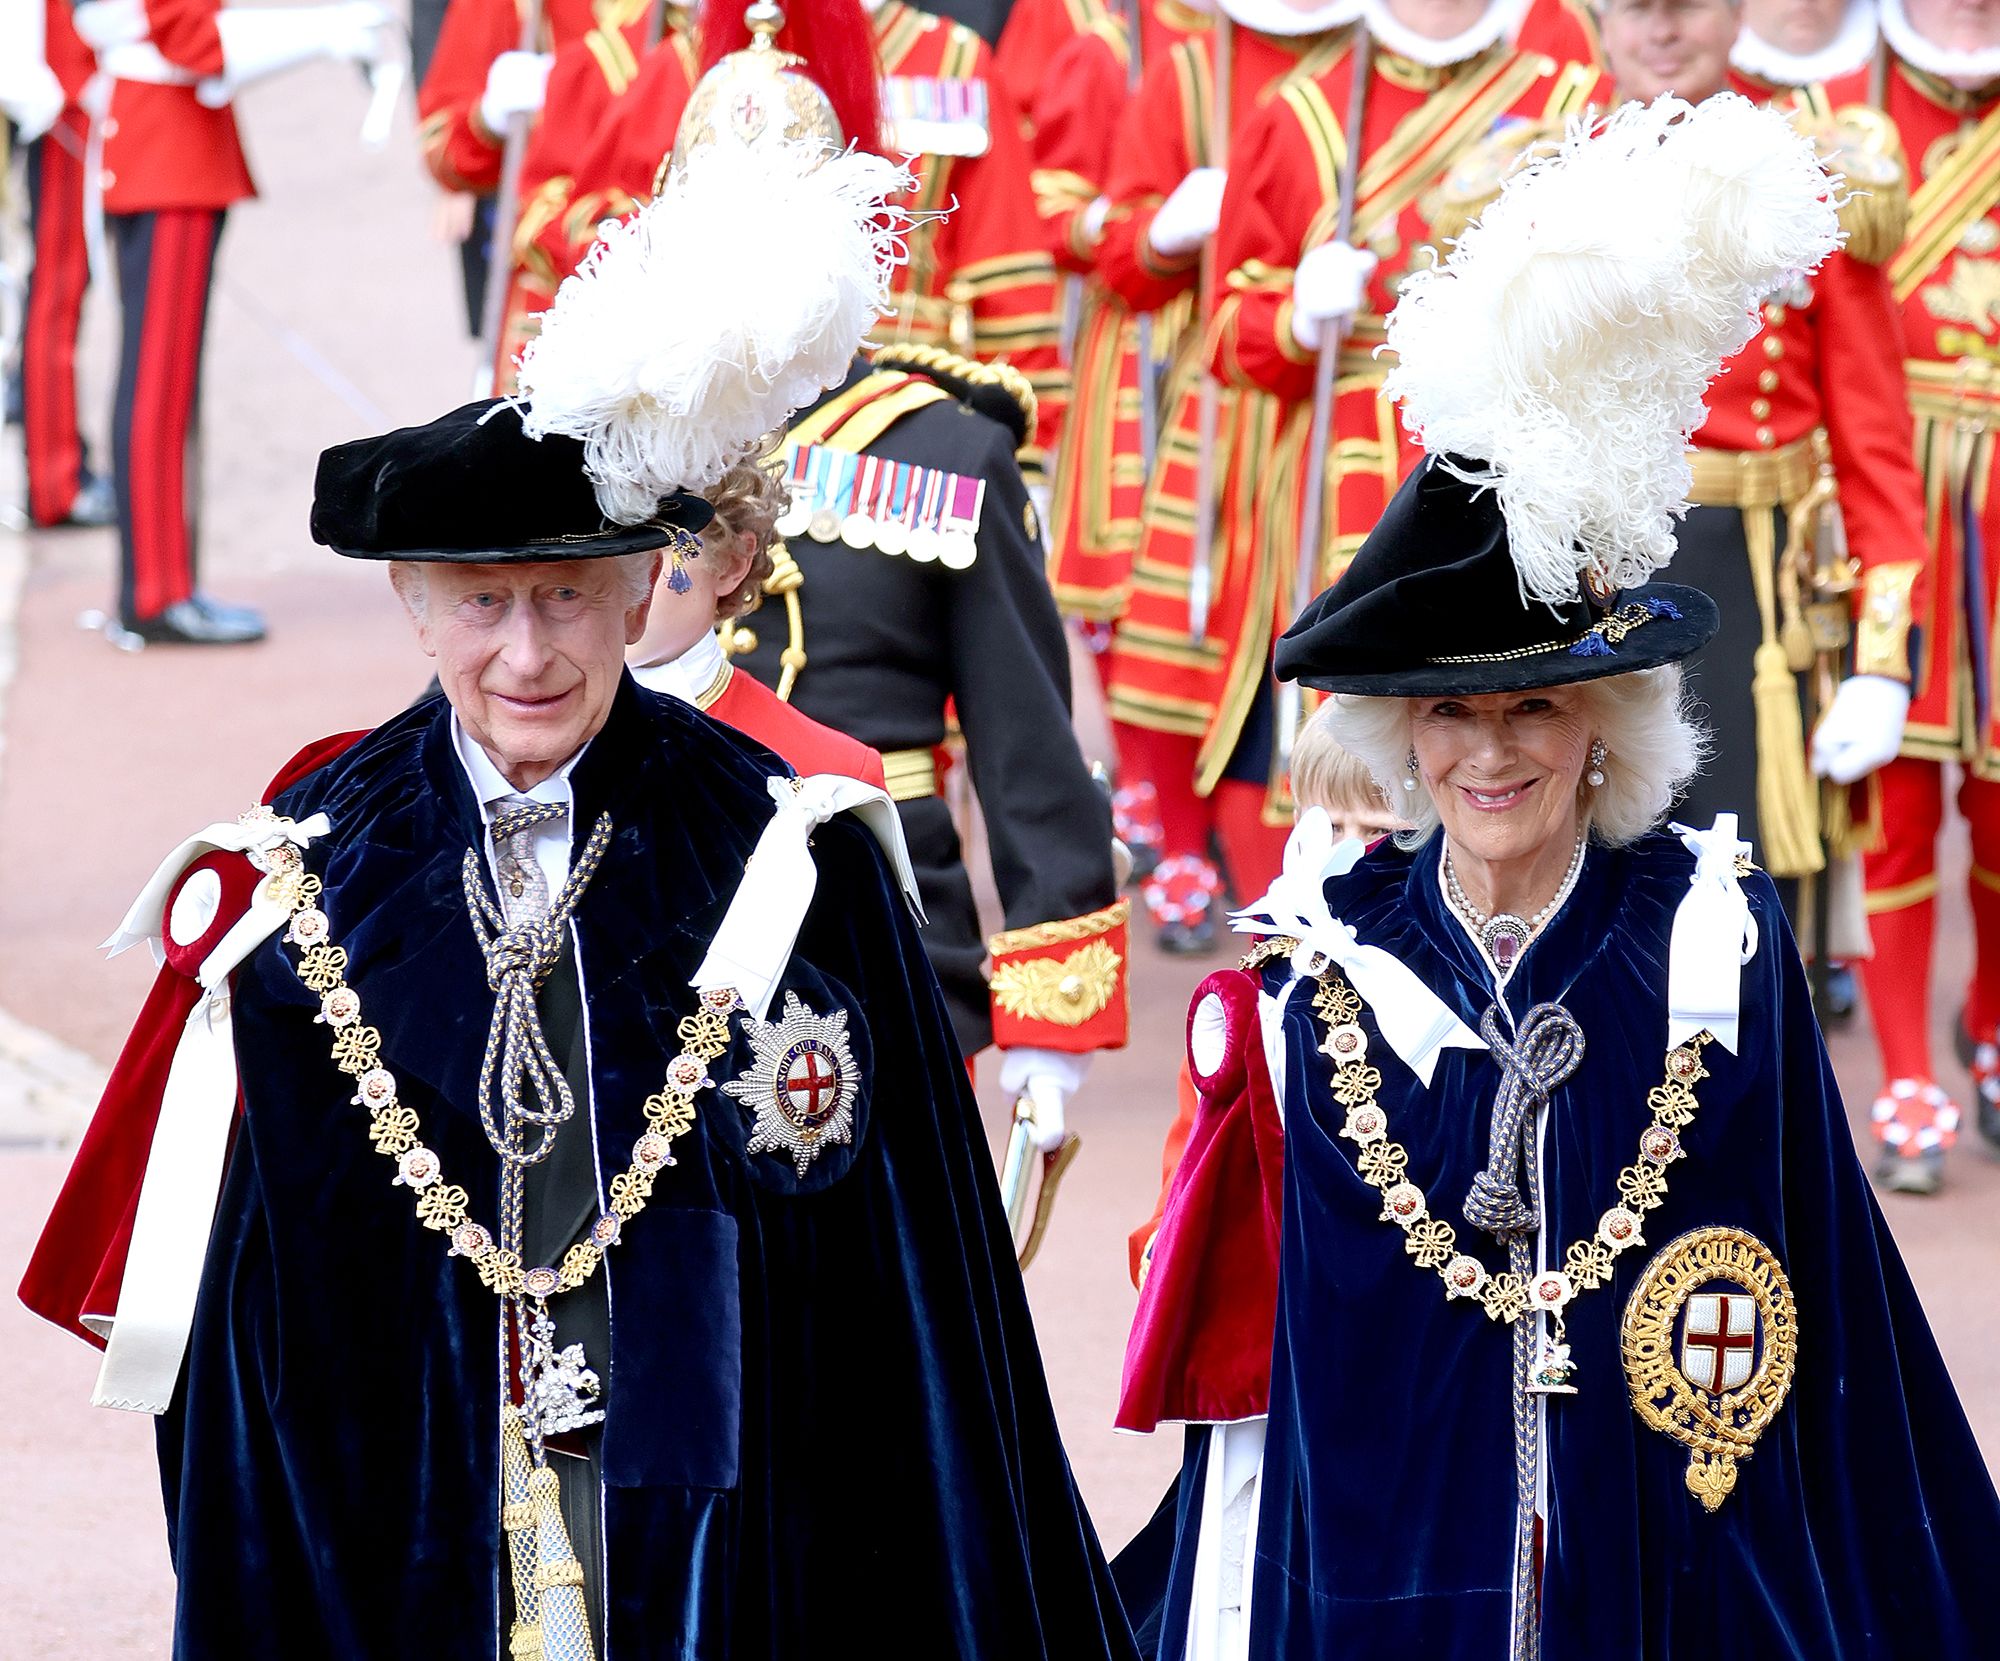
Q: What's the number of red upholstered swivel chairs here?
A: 0